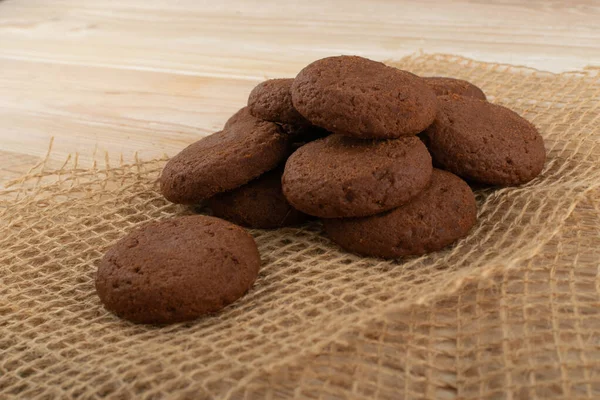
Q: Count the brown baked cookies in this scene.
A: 10